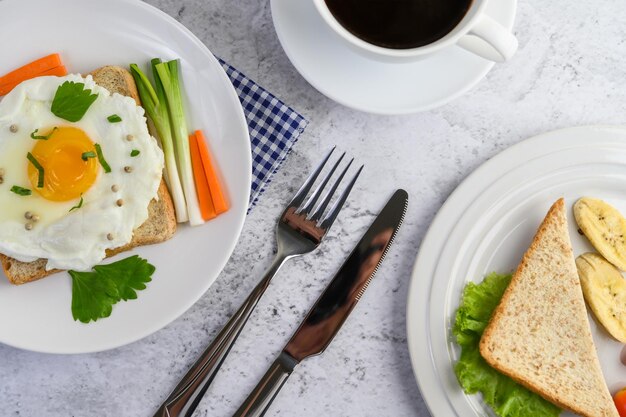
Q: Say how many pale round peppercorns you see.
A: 11